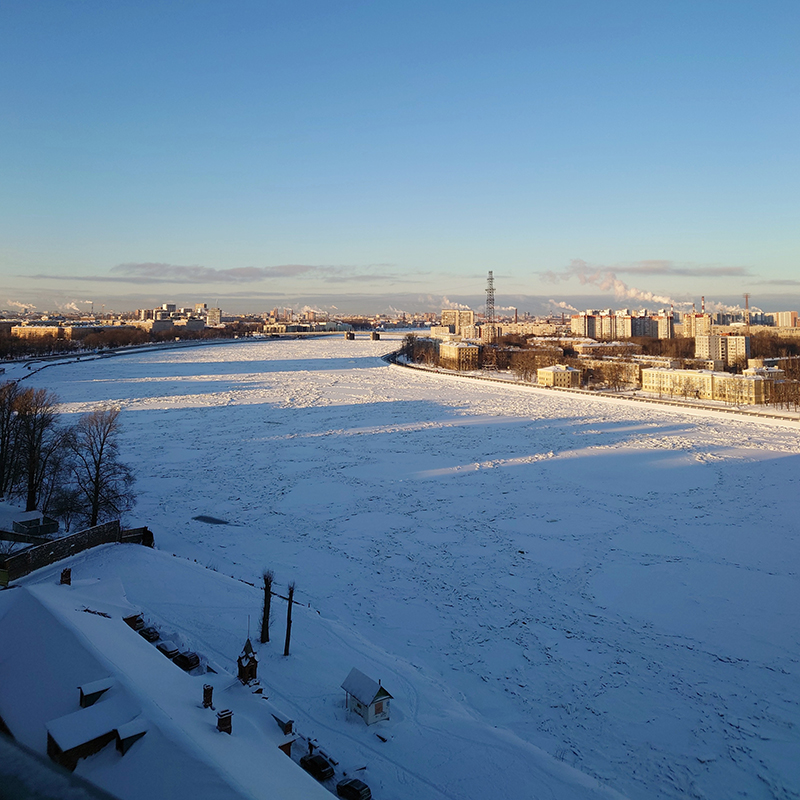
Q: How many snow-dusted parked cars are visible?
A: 6